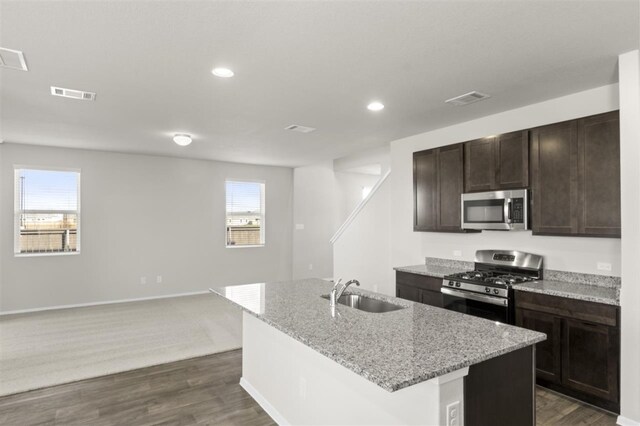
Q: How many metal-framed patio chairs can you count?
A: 0